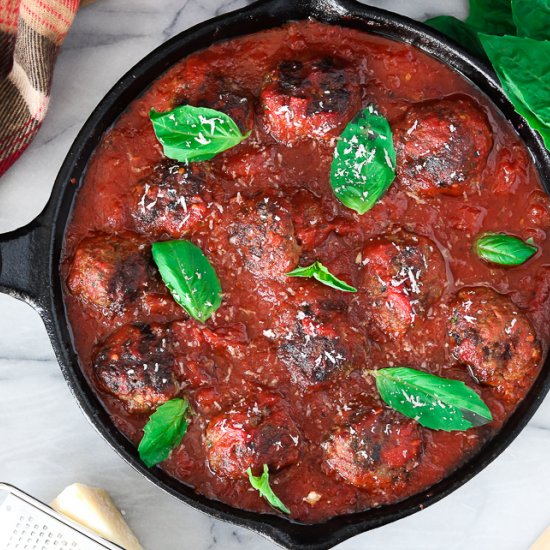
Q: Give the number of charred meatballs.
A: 12